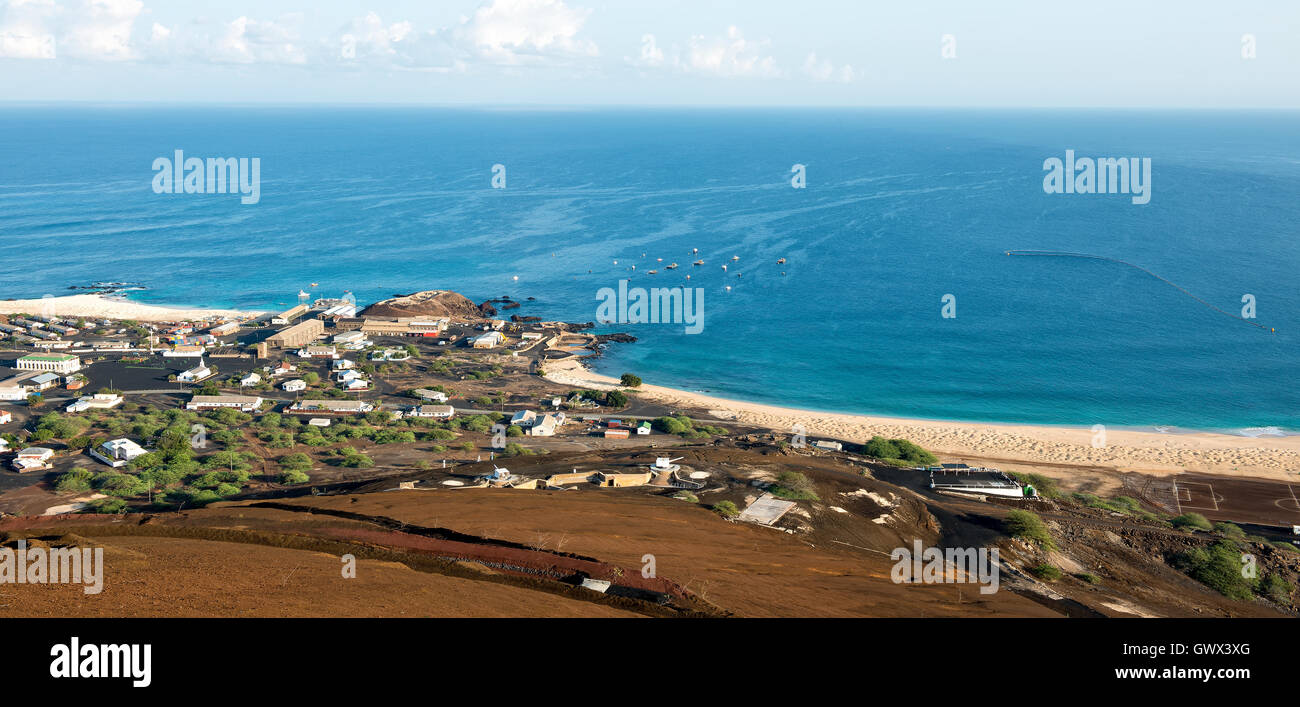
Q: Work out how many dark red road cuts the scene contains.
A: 1